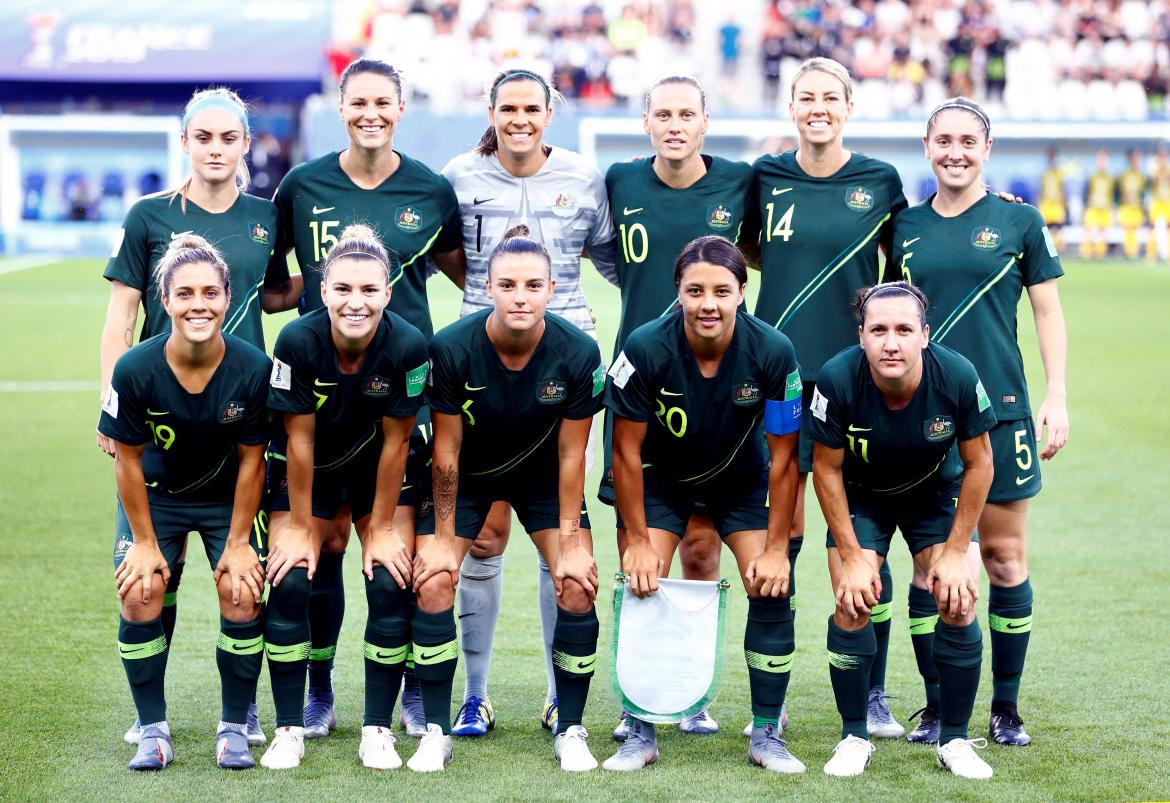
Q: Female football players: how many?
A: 11